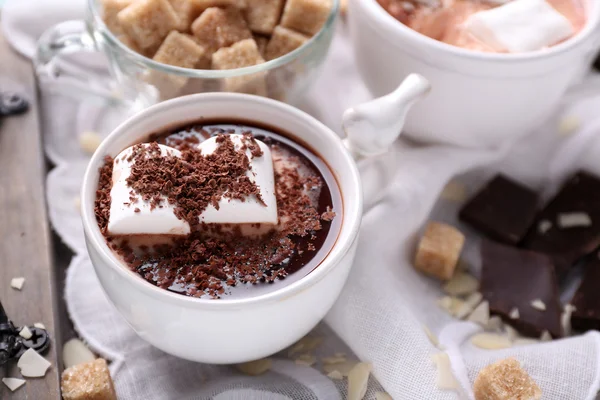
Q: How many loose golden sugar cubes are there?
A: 3